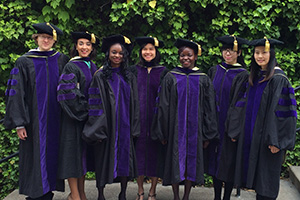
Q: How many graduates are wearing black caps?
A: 7